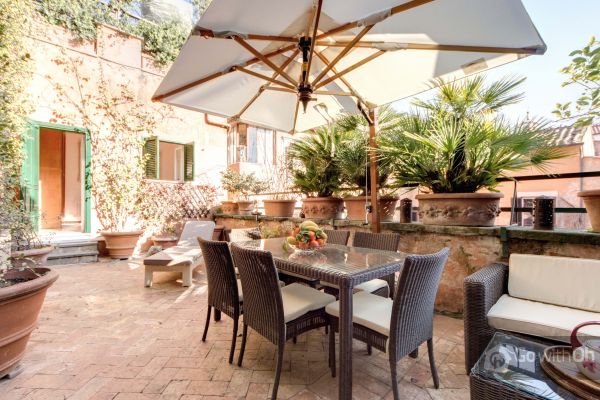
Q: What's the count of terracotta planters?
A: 11